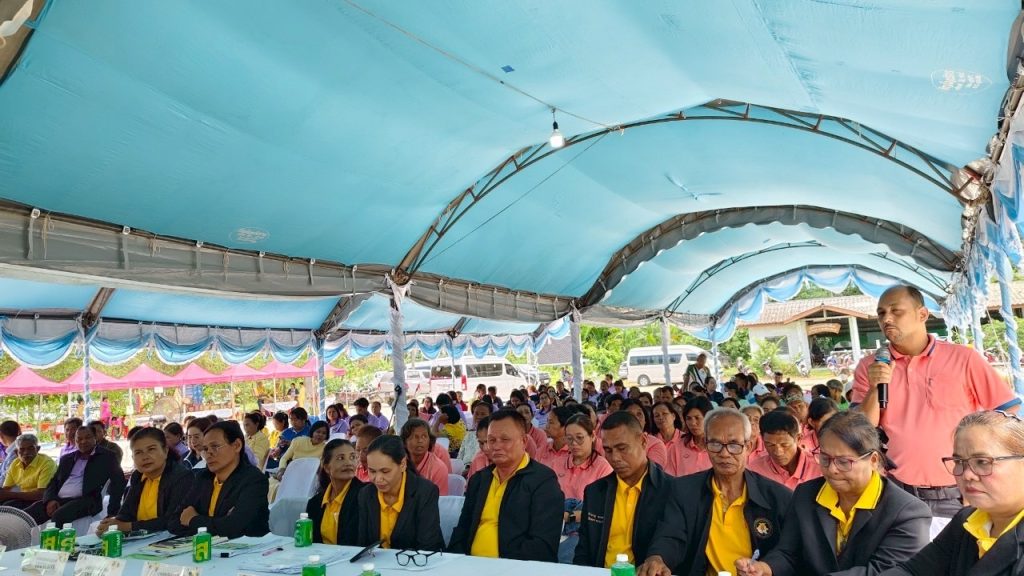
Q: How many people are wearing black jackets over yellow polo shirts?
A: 9